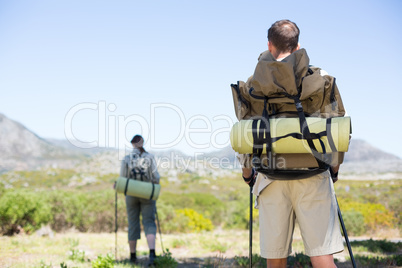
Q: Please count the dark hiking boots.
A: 2